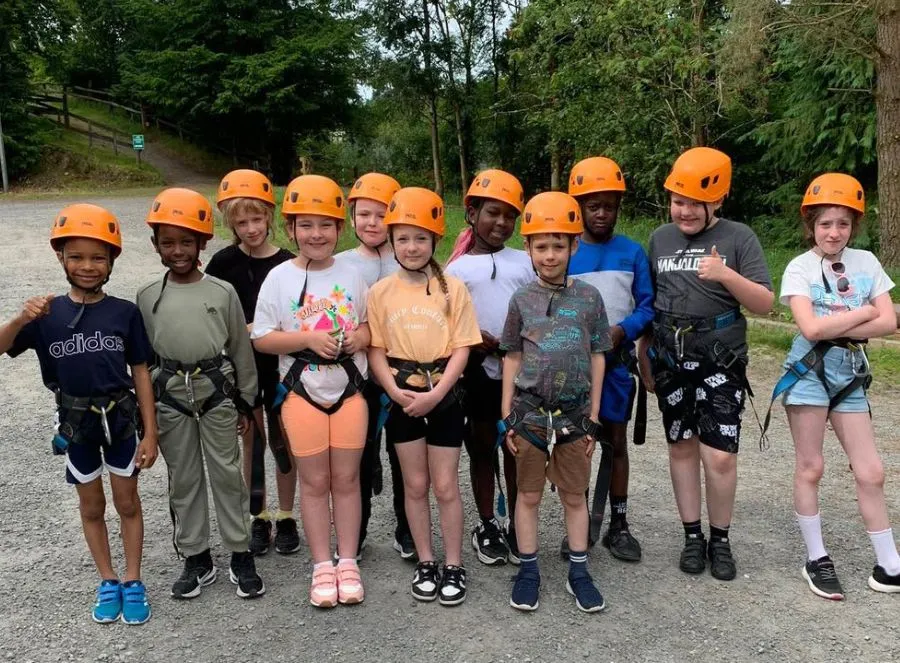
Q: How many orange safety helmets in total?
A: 11